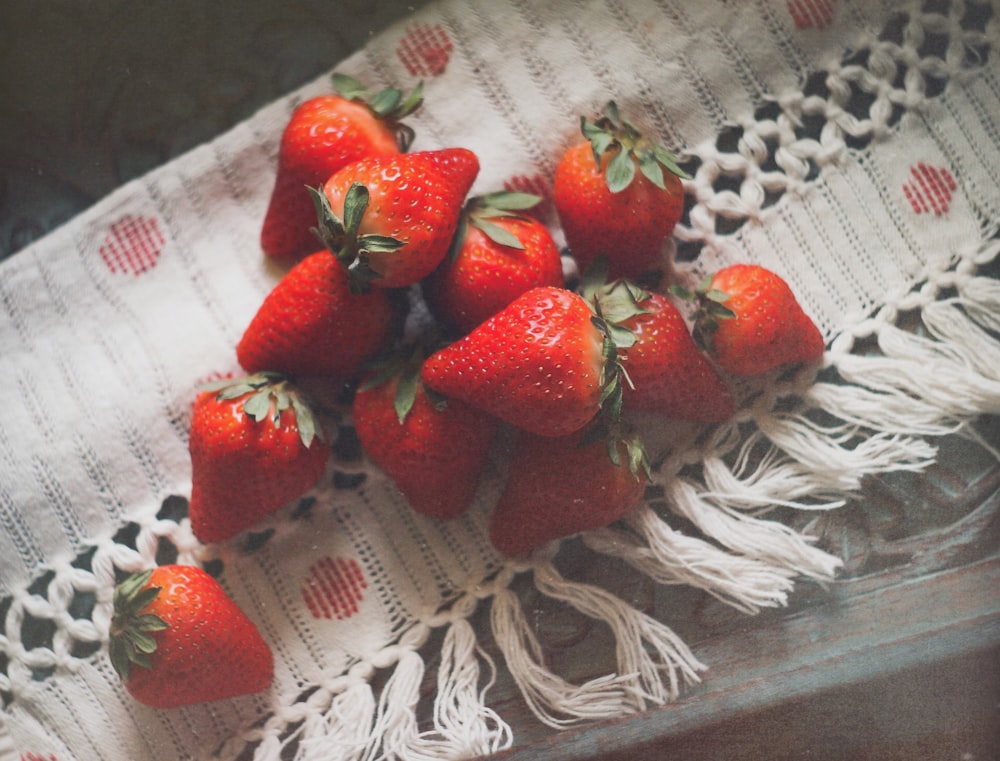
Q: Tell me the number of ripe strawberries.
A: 12